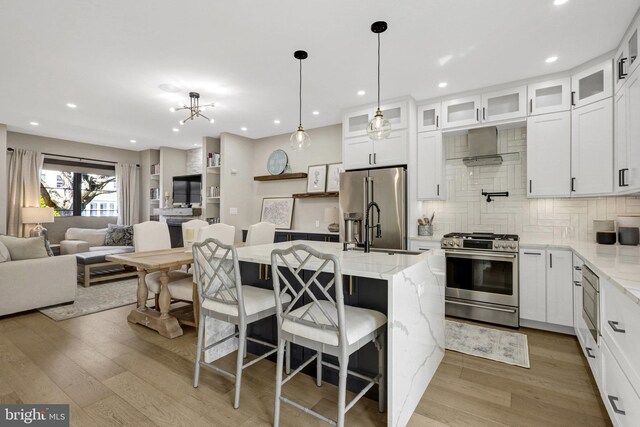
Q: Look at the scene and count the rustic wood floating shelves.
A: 2